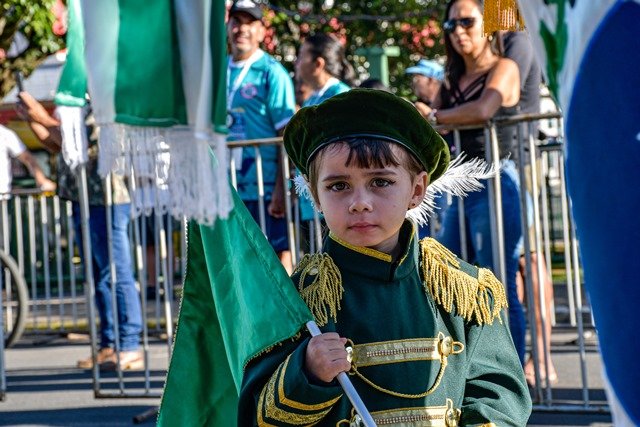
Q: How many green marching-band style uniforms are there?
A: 1